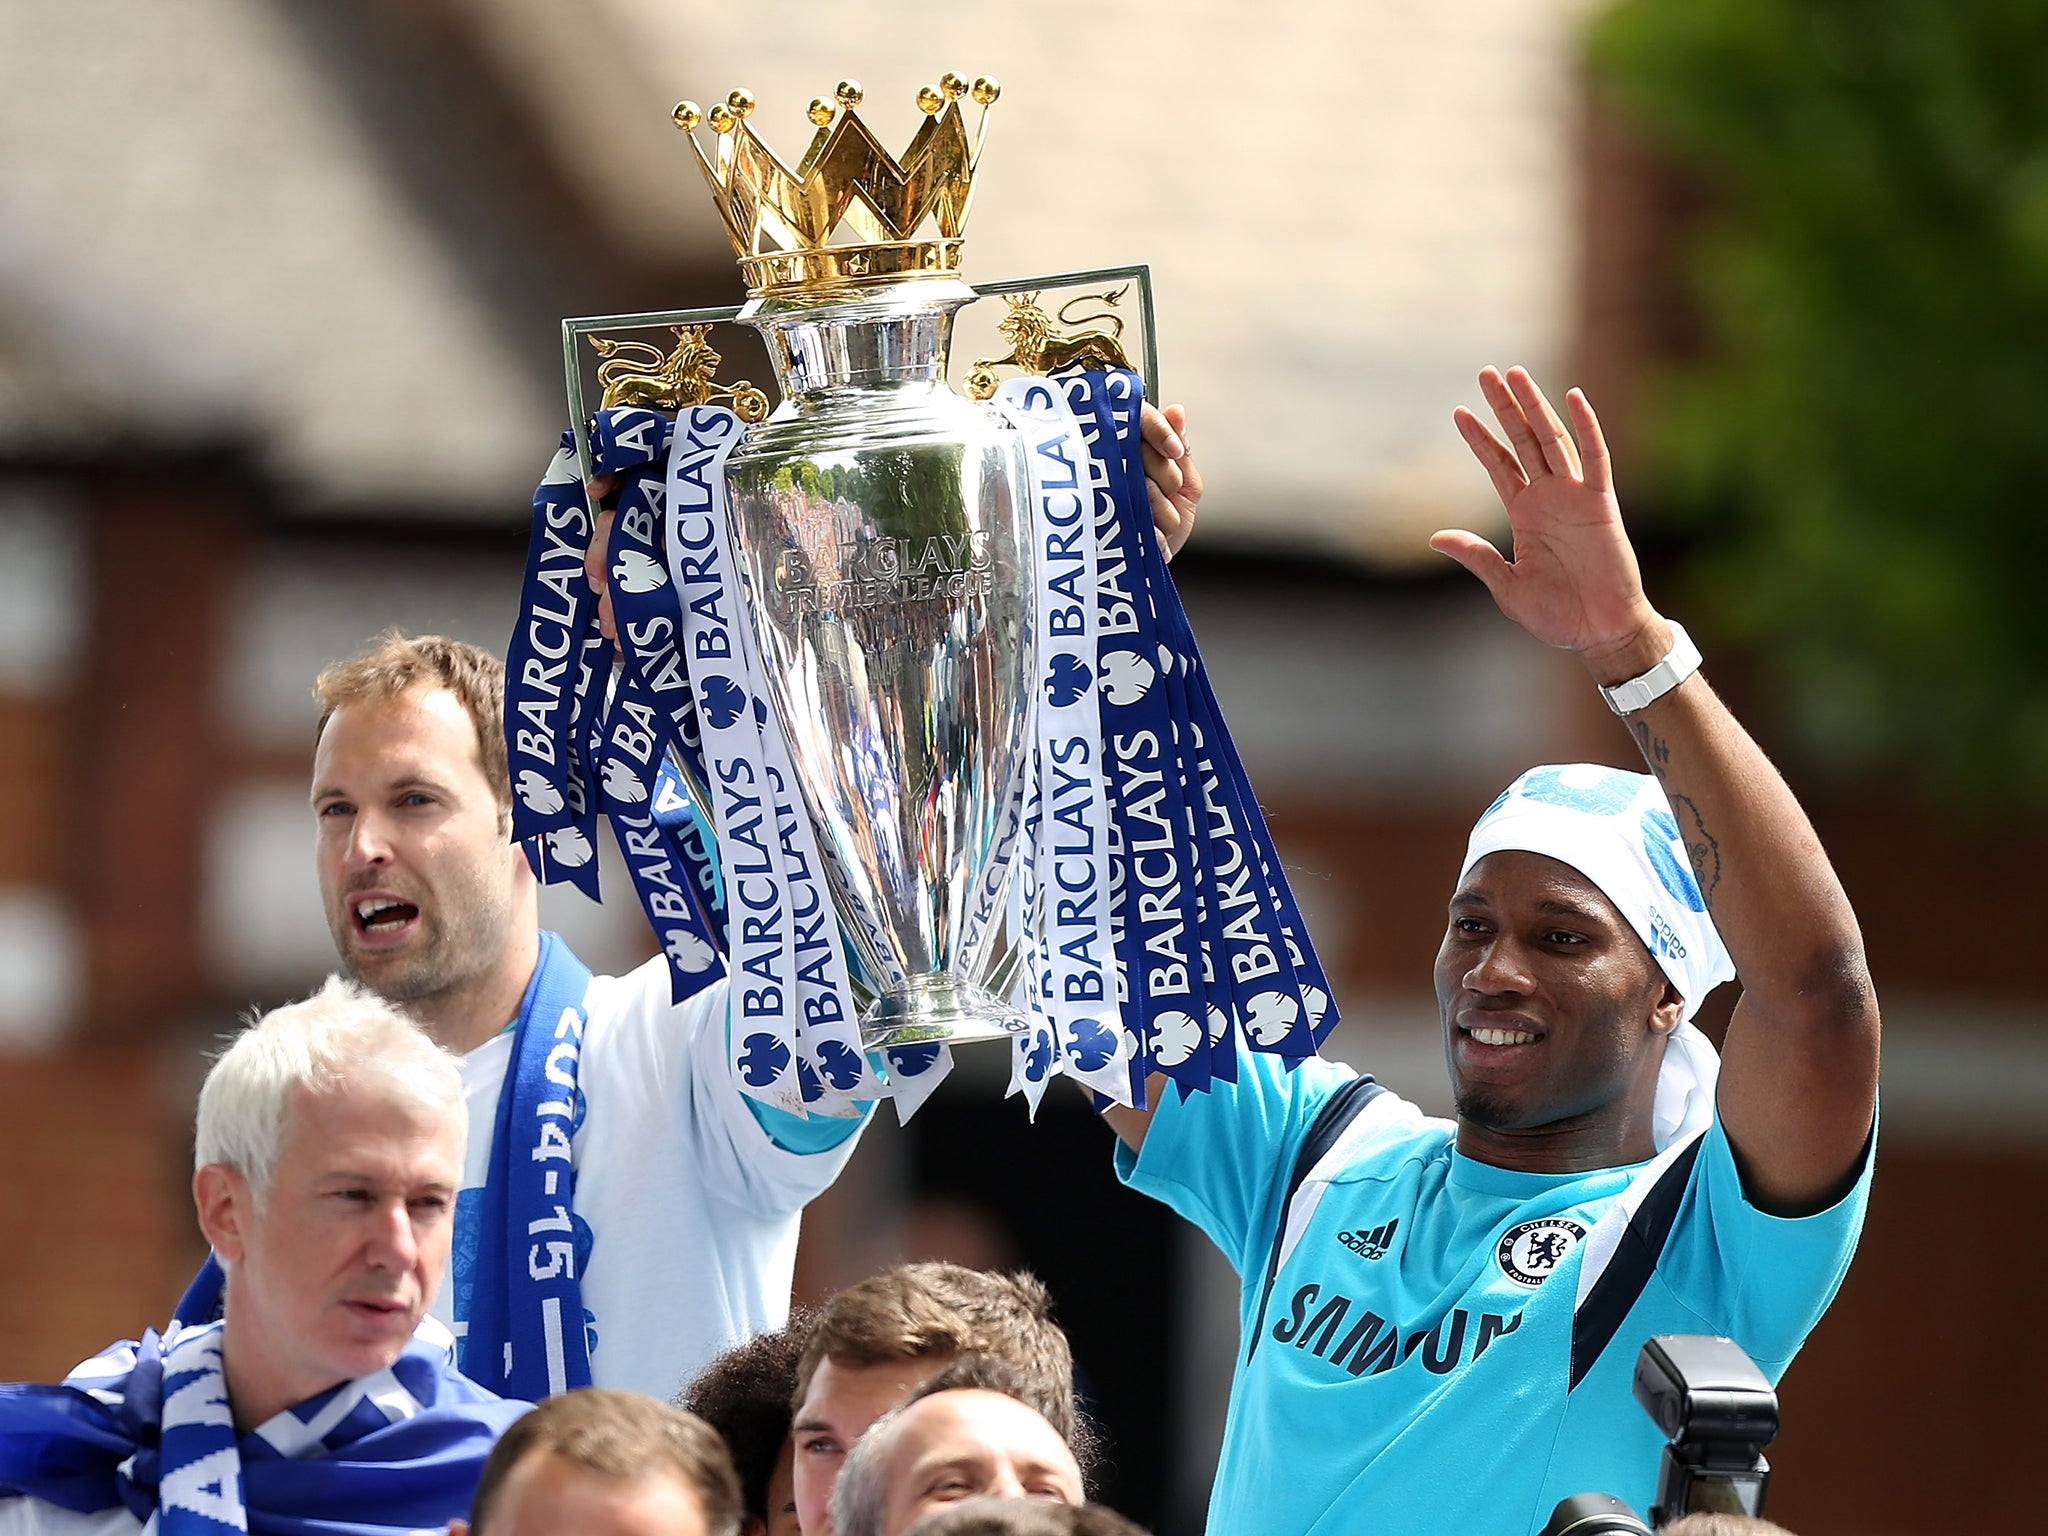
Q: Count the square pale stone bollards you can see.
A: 0